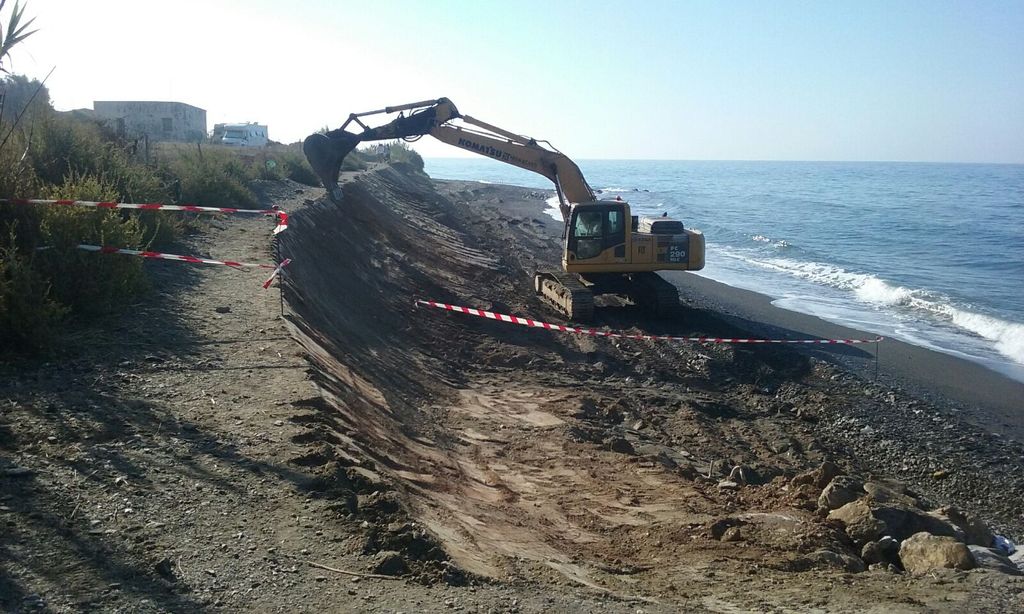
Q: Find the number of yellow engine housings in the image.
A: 1